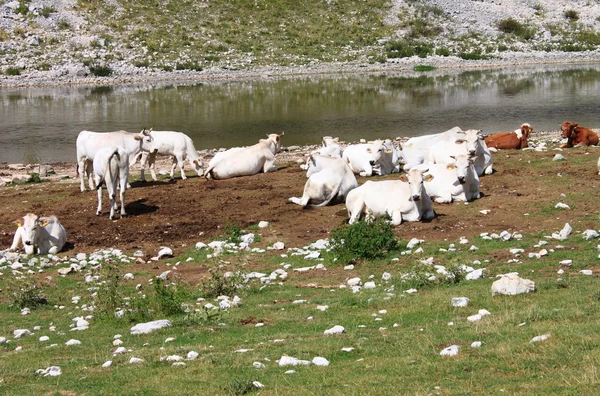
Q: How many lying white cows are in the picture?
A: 9